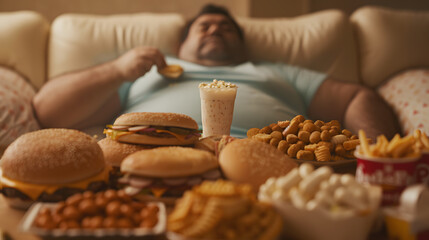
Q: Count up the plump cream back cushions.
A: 4